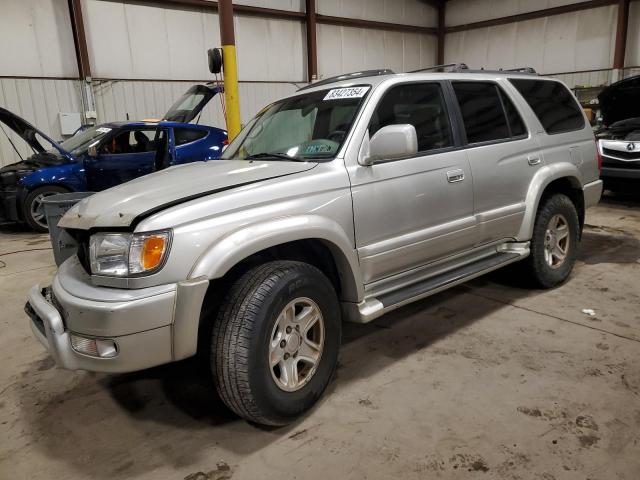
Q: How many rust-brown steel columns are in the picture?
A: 5